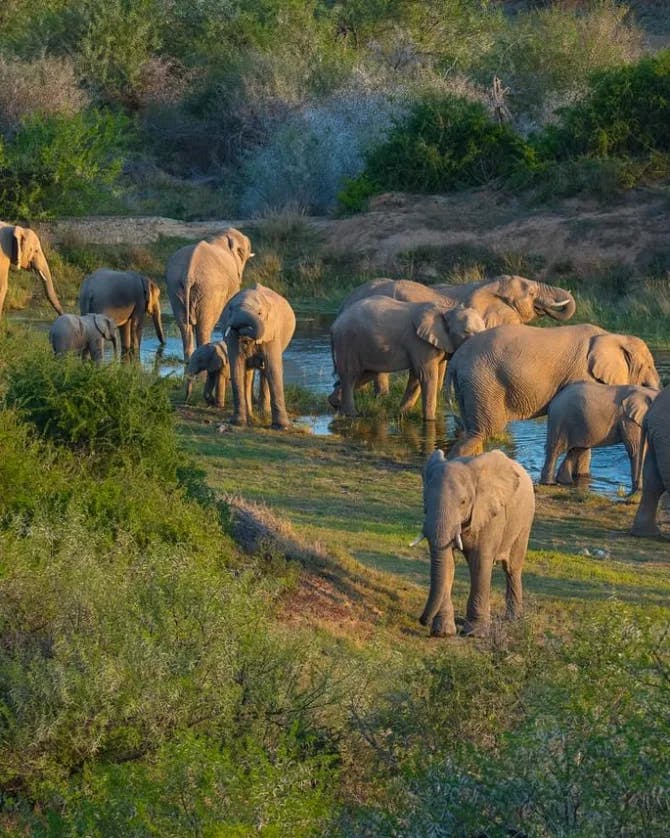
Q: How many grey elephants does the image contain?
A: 13